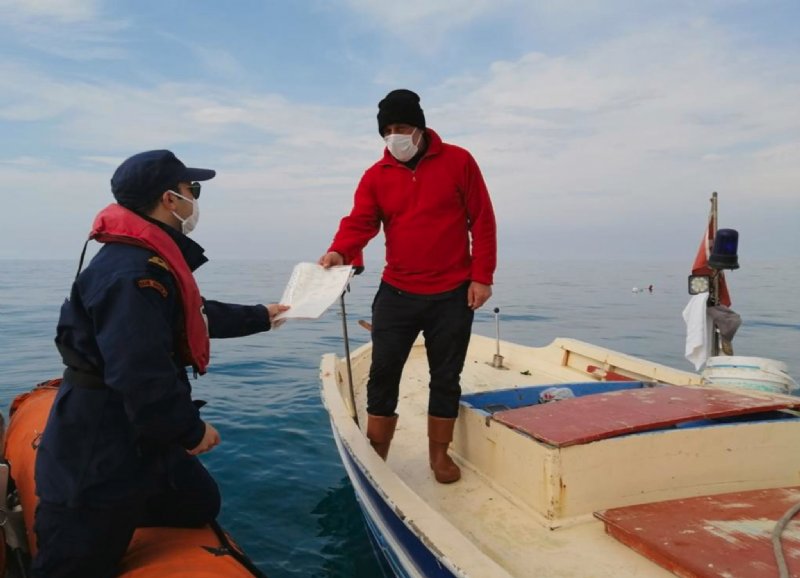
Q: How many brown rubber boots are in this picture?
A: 2